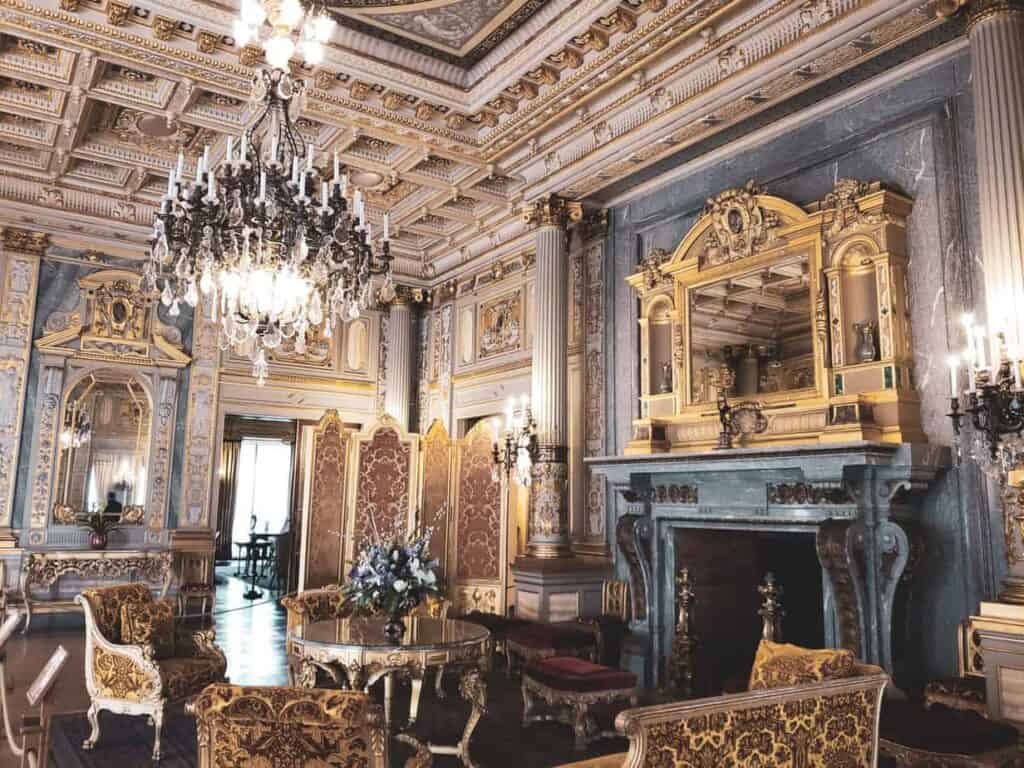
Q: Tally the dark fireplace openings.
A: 1